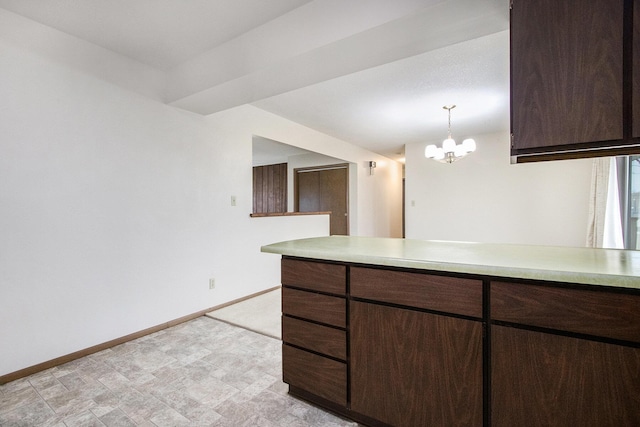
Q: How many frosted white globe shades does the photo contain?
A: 5